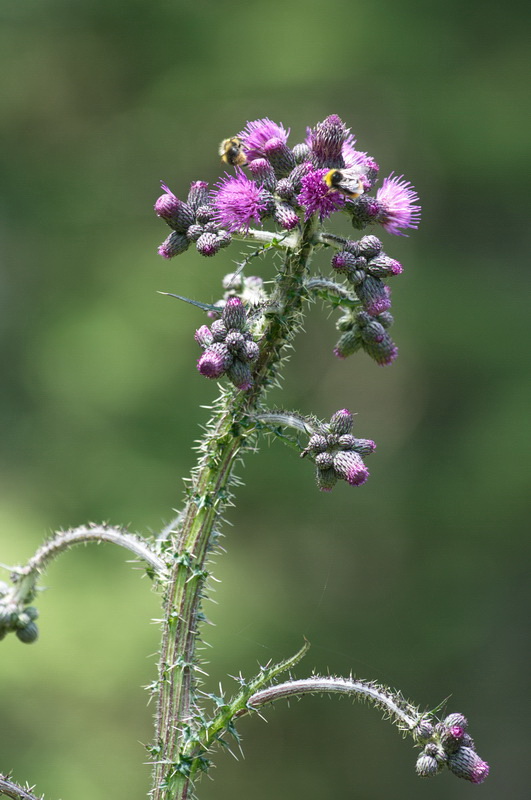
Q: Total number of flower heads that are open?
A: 5